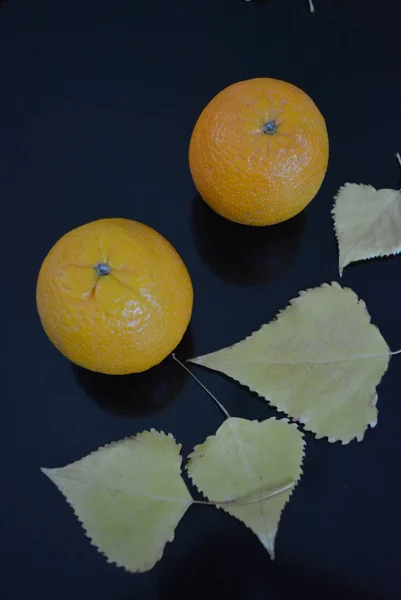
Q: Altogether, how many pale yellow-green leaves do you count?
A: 4